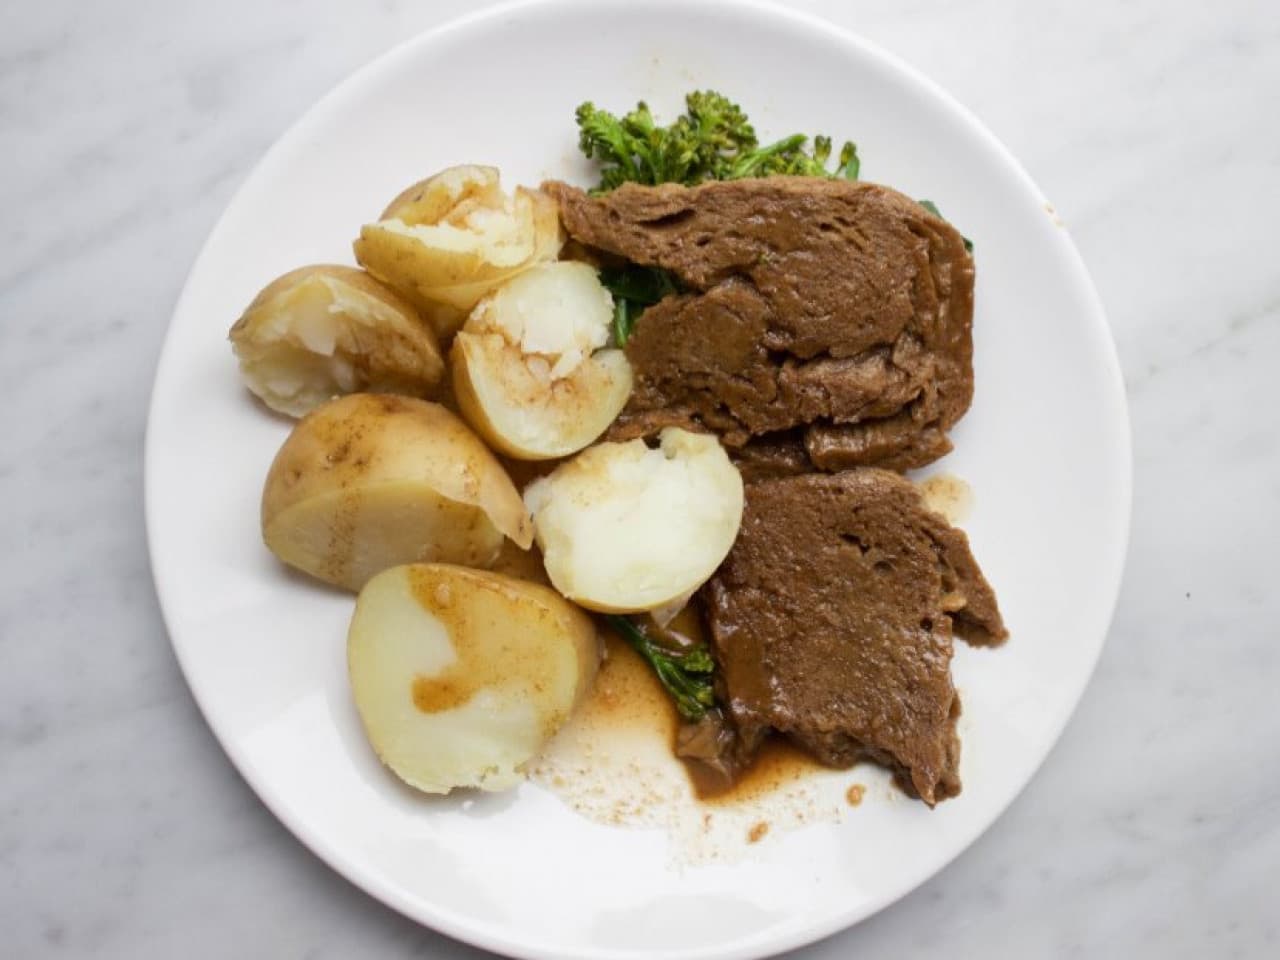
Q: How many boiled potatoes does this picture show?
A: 6